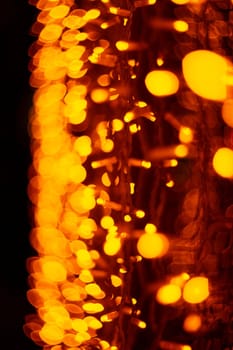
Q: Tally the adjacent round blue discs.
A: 0